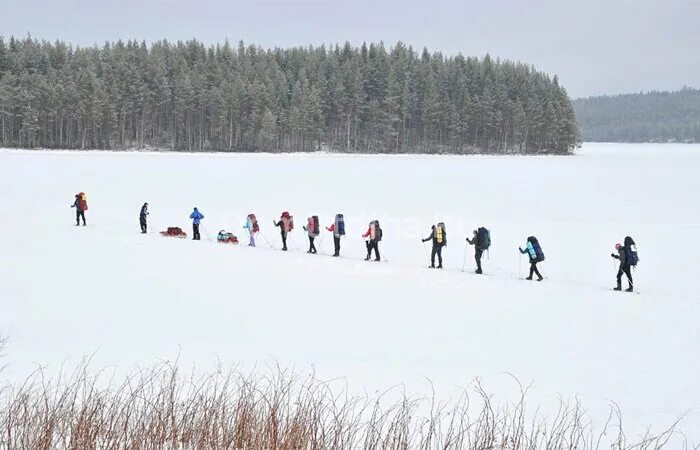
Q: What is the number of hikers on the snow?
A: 12